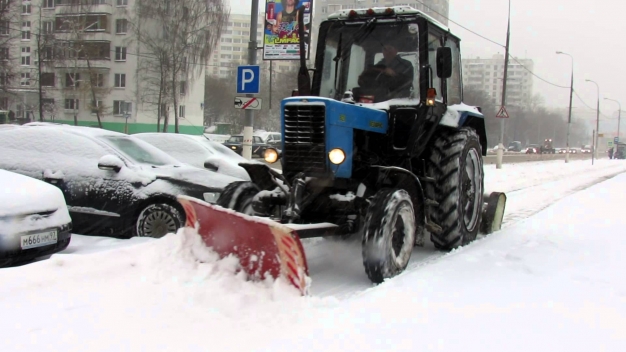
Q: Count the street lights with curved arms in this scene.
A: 3